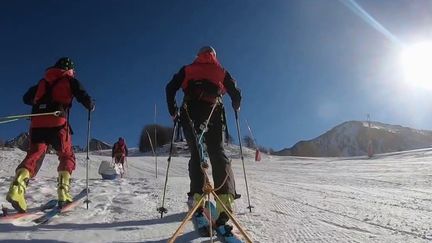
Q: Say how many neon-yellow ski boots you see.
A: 4